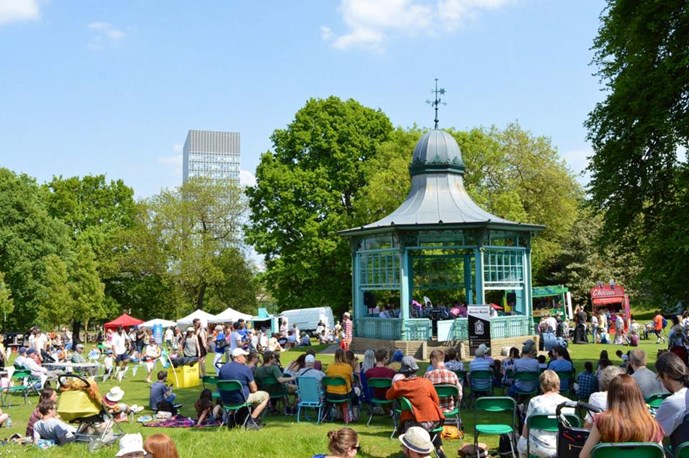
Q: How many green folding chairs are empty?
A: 3